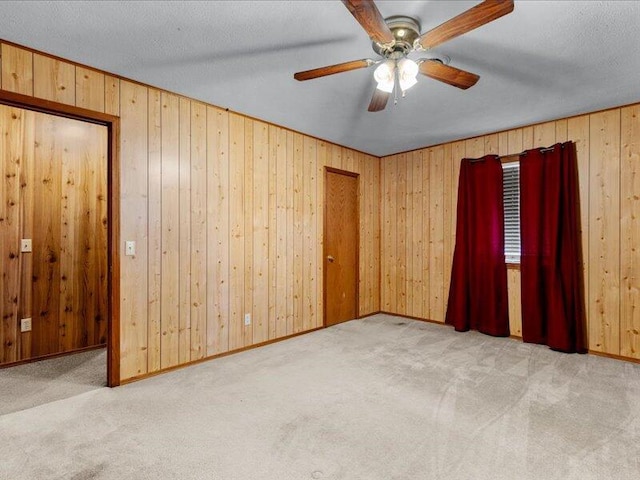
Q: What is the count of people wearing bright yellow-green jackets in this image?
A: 0